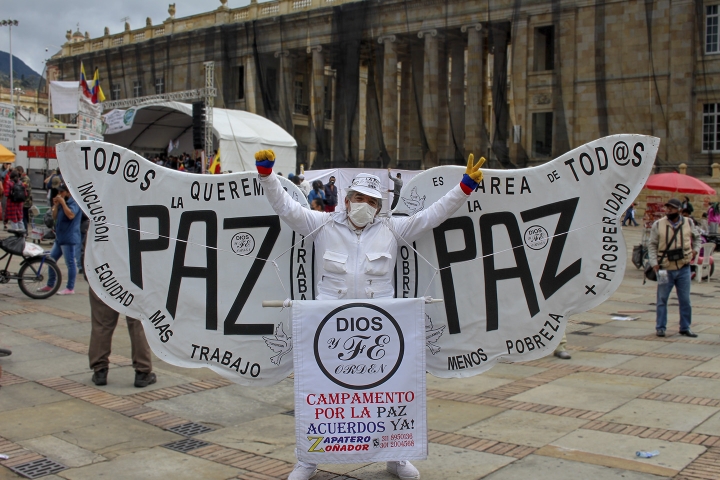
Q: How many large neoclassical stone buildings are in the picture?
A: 1